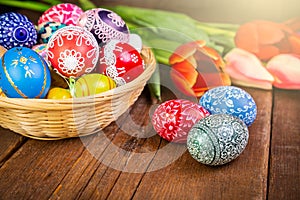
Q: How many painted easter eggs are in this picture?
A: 13